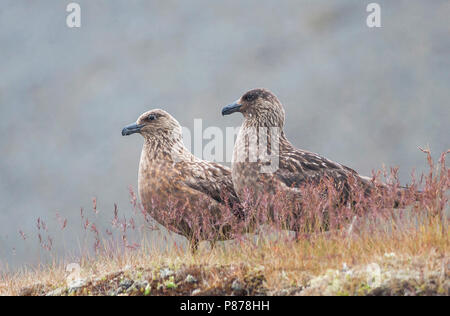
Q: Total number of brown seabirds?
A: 2